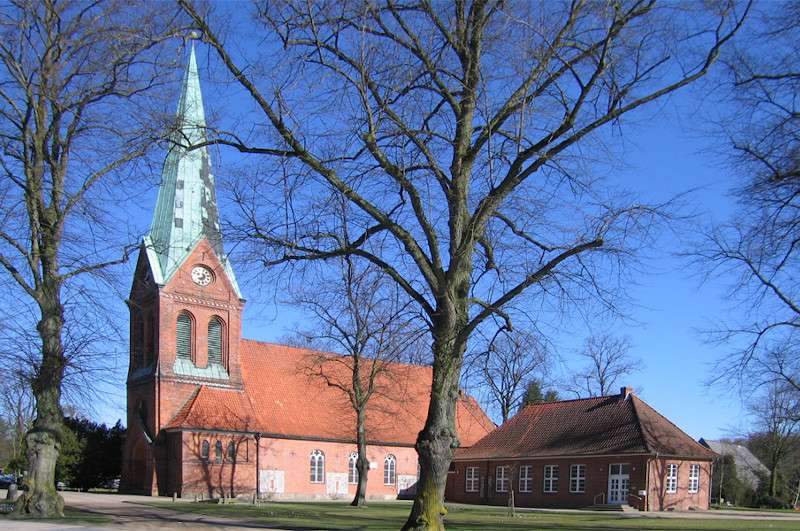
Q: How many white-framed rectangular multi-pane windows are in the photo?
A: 7